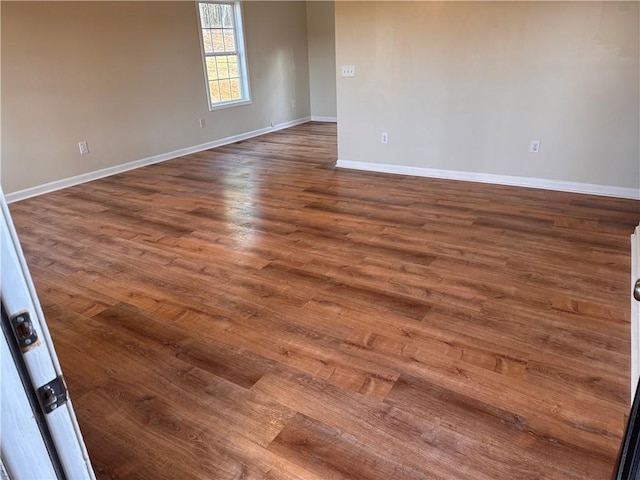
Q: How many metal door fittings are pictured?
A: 3